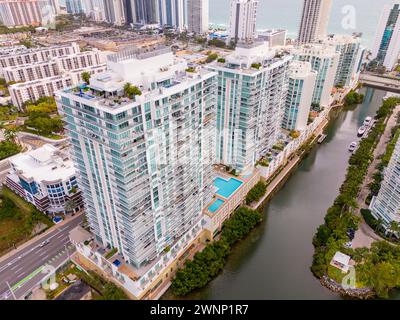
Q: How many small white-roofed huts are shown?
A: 1